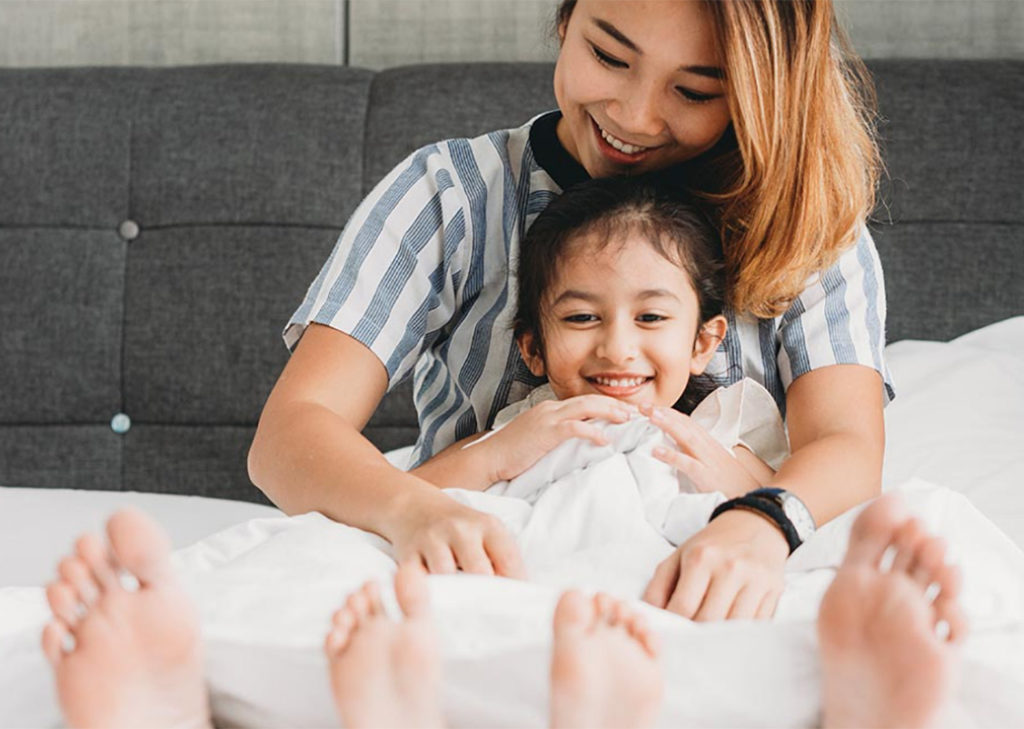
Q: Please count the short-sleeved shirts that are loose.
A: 1